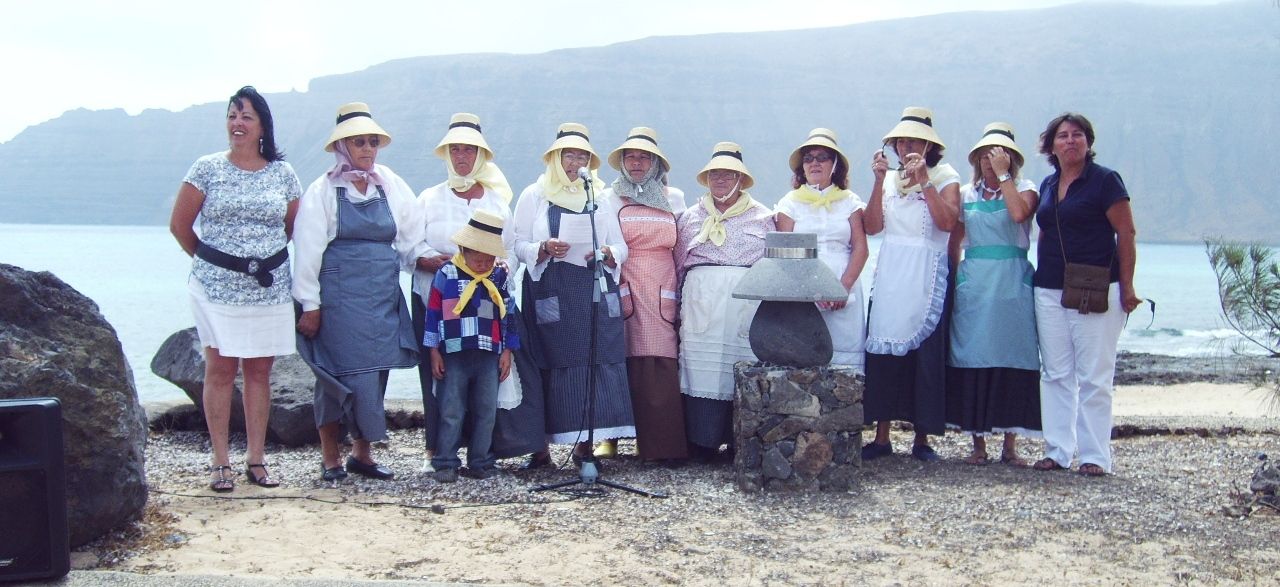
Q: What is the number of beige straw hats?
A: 9